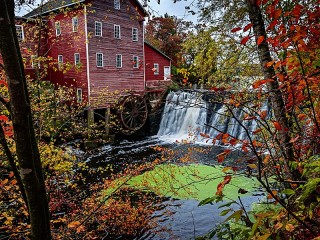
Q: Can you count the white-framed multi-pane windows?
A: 15